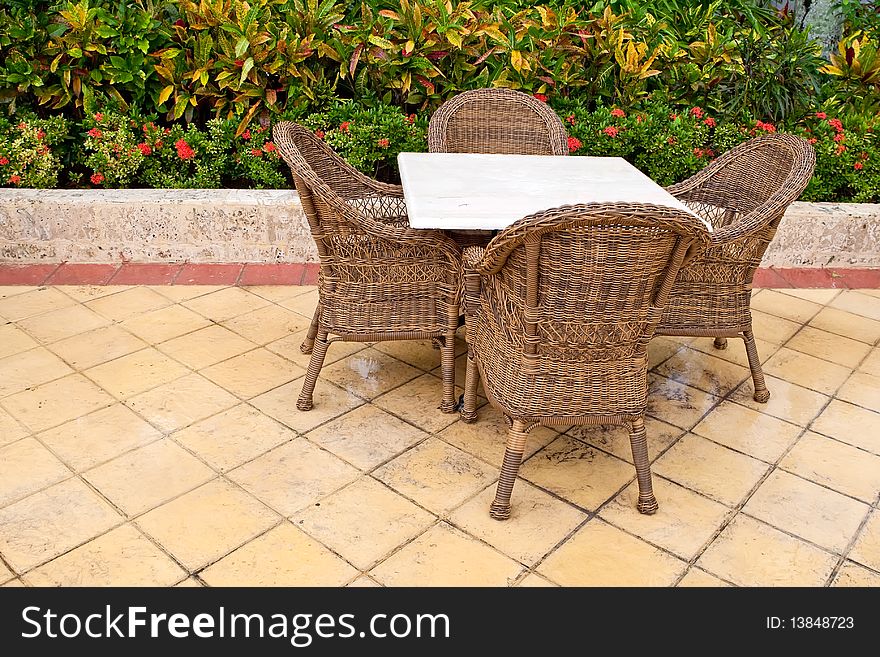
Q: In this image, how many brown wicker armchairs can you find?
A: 4